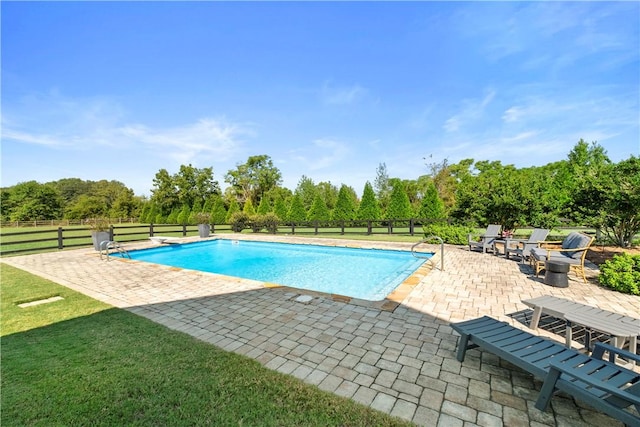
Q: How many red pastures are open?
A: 0